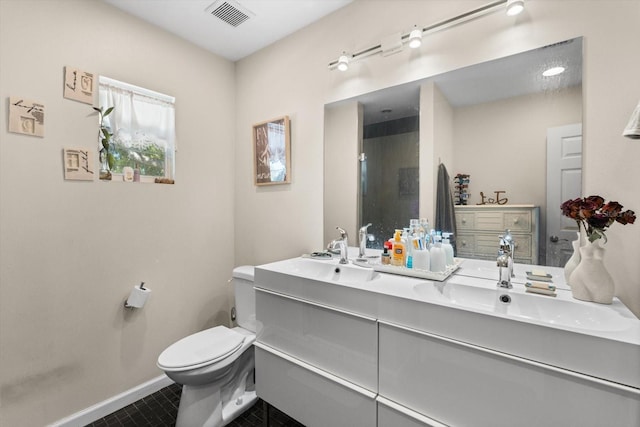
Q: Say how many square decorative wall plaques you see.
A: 3